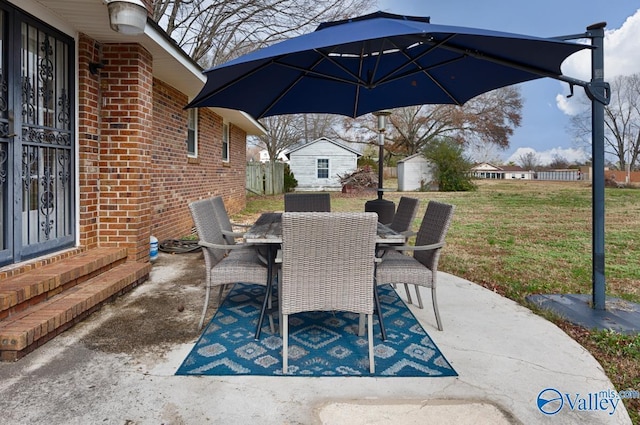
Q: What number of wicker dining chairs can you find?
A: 6